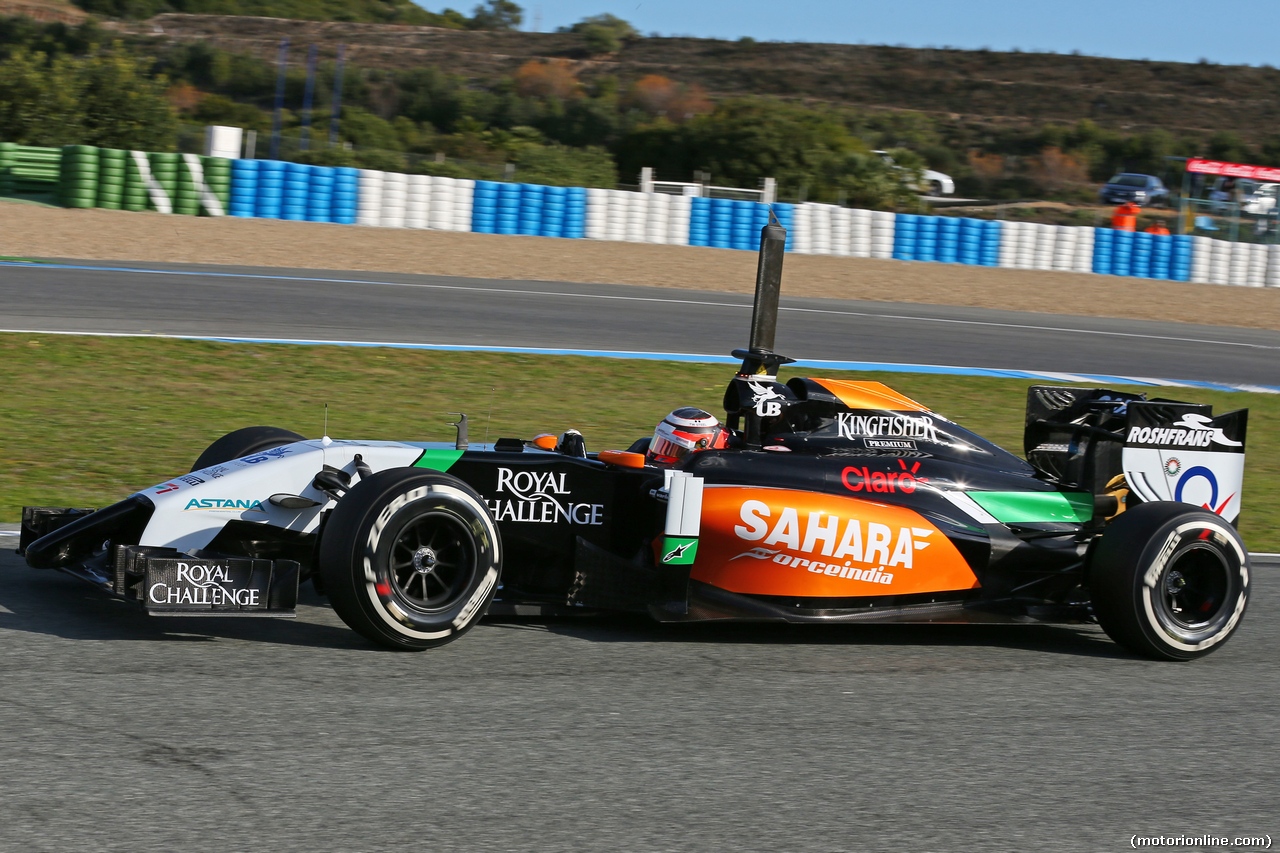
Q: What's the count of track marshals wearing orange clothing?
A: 2